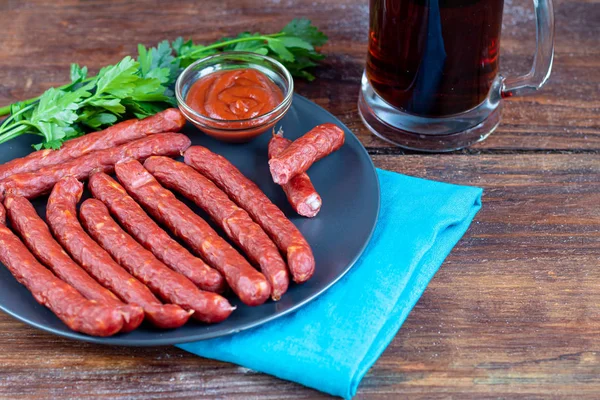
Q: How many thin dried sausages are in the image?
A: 12